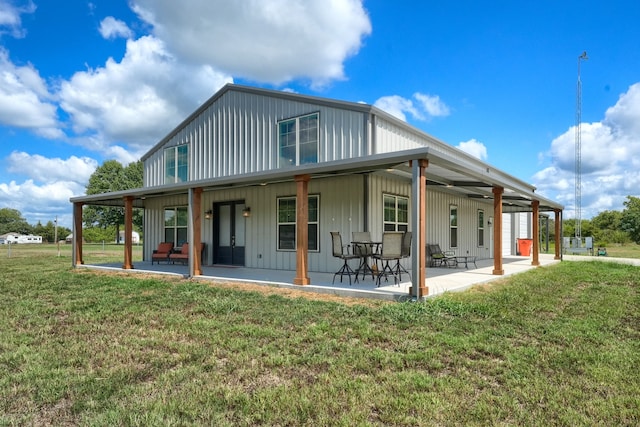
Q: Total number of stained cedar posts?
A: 8